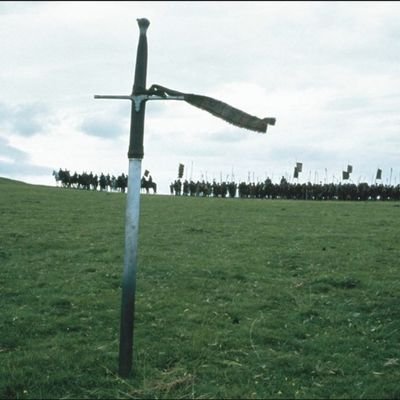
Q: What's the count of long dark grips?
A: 1